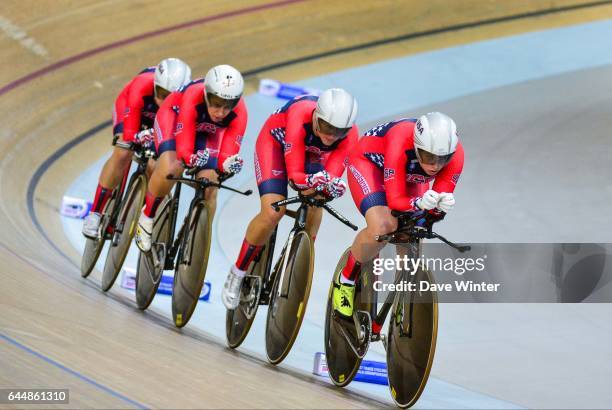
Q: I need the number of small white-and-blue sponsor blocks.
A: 4